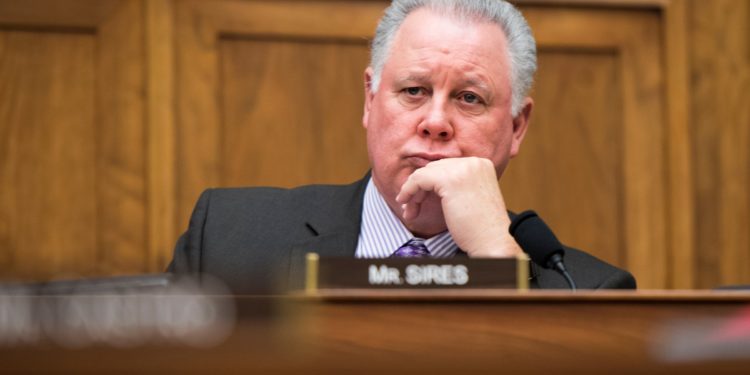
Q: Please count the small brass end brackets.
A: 2